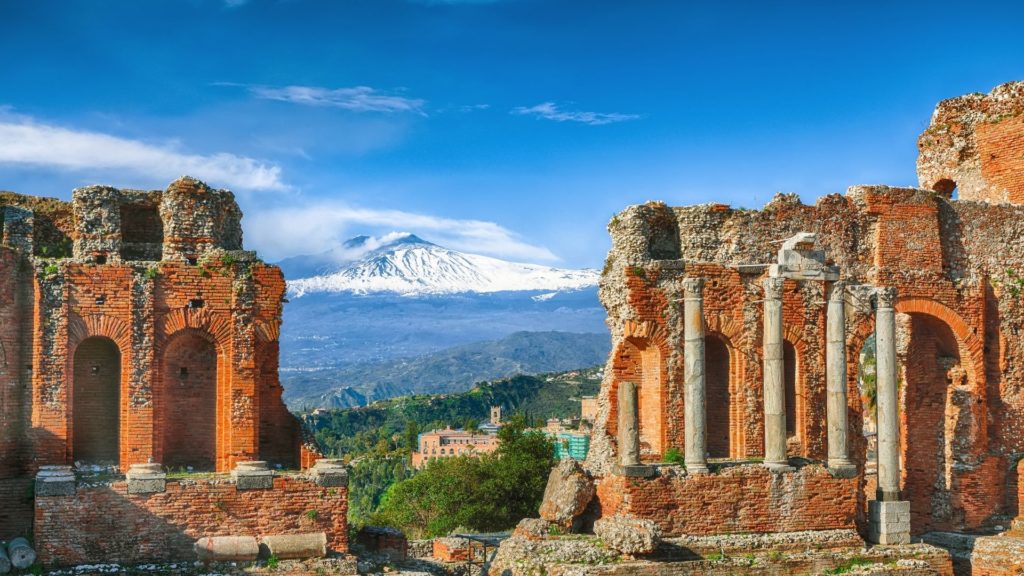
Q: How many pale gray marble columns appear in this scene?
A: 5